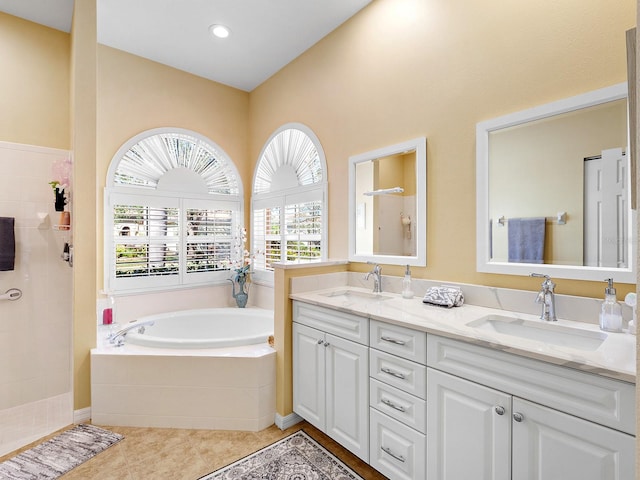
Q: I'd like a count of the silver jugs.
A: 1